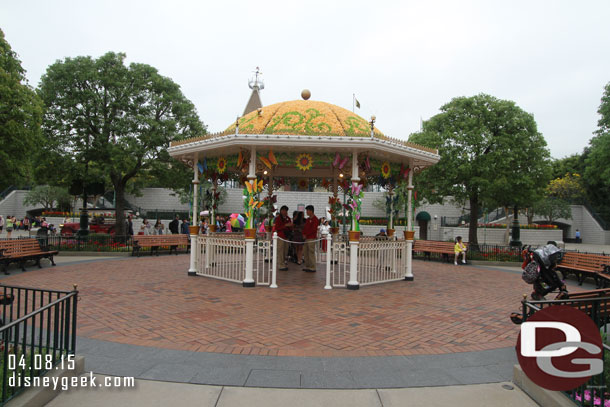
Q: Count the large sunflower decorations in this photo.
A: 3